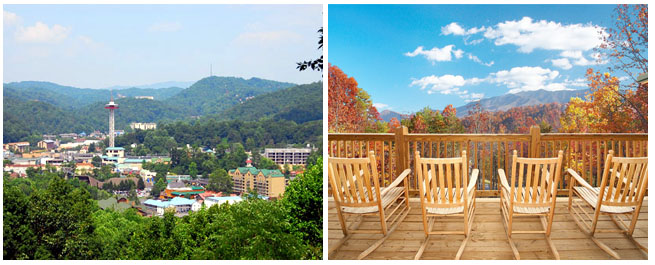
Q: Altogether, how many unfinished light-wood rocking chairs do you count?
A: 4